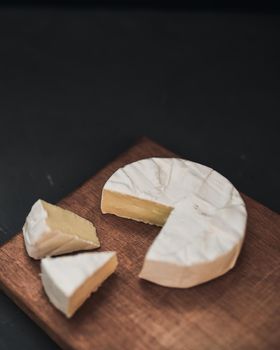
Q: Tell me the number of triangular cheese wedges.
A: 2